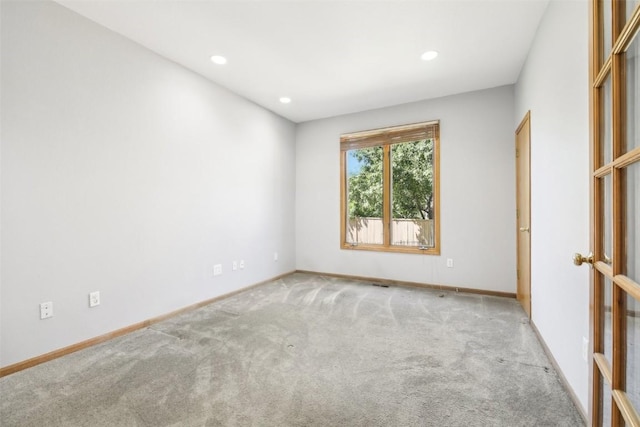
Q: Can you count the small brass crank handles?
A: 2